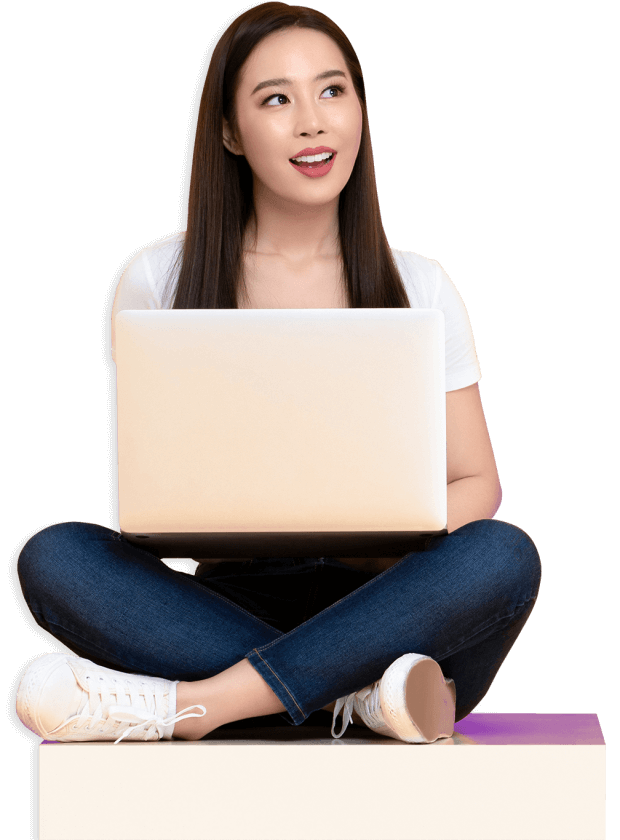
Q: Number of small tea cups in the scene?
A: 0